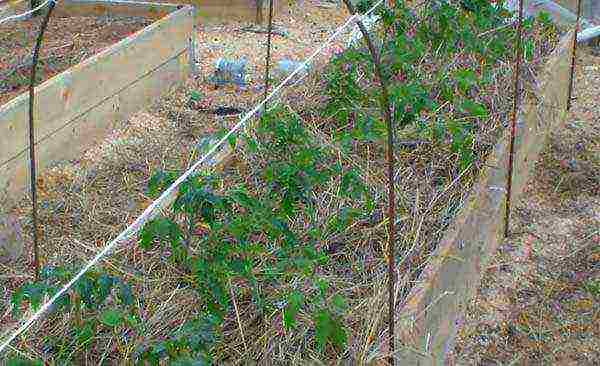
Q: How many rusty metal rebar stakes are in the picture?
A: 5